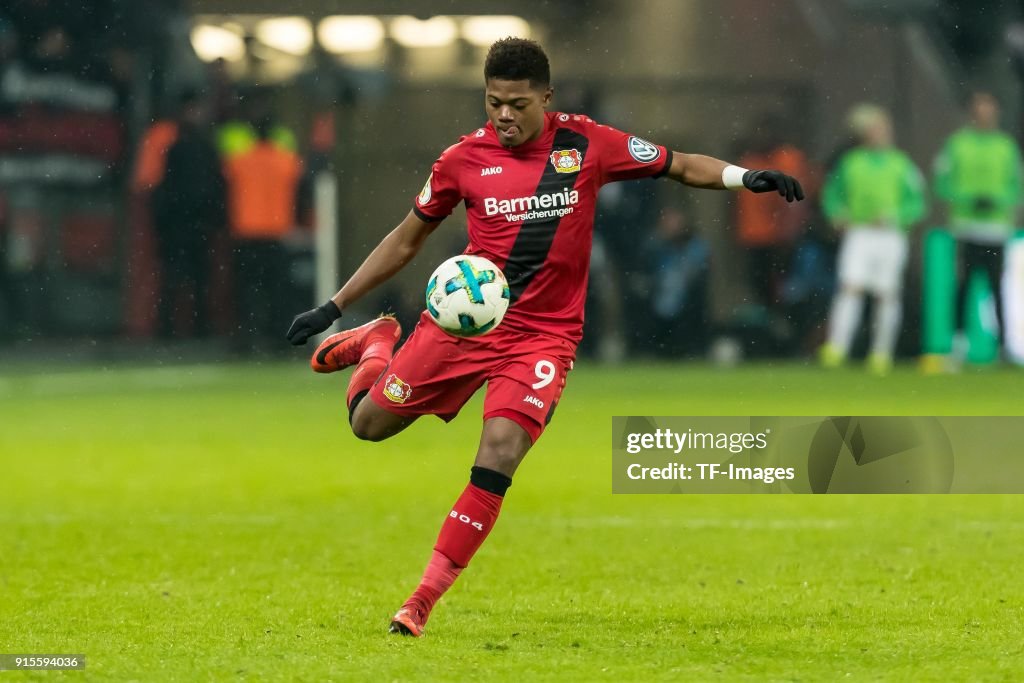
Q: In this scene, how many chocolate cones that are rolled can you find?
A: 0